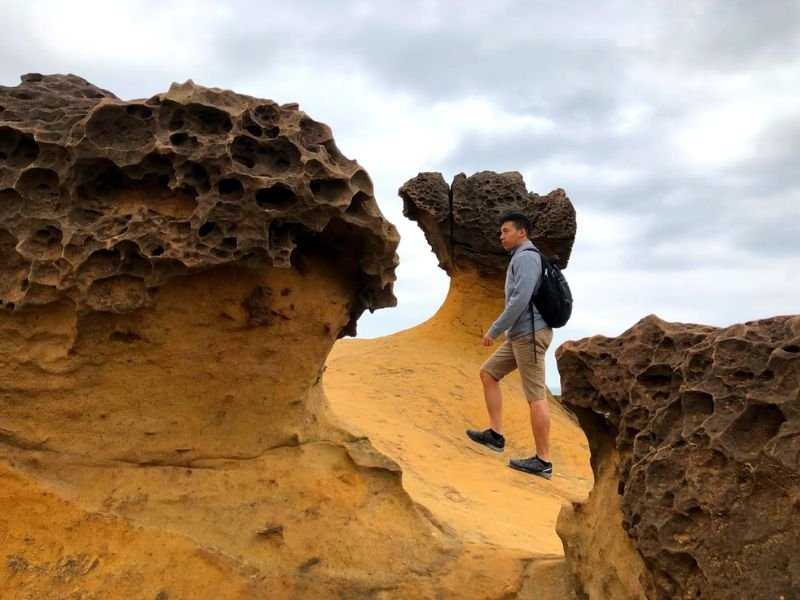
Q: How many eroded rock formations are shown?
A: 3